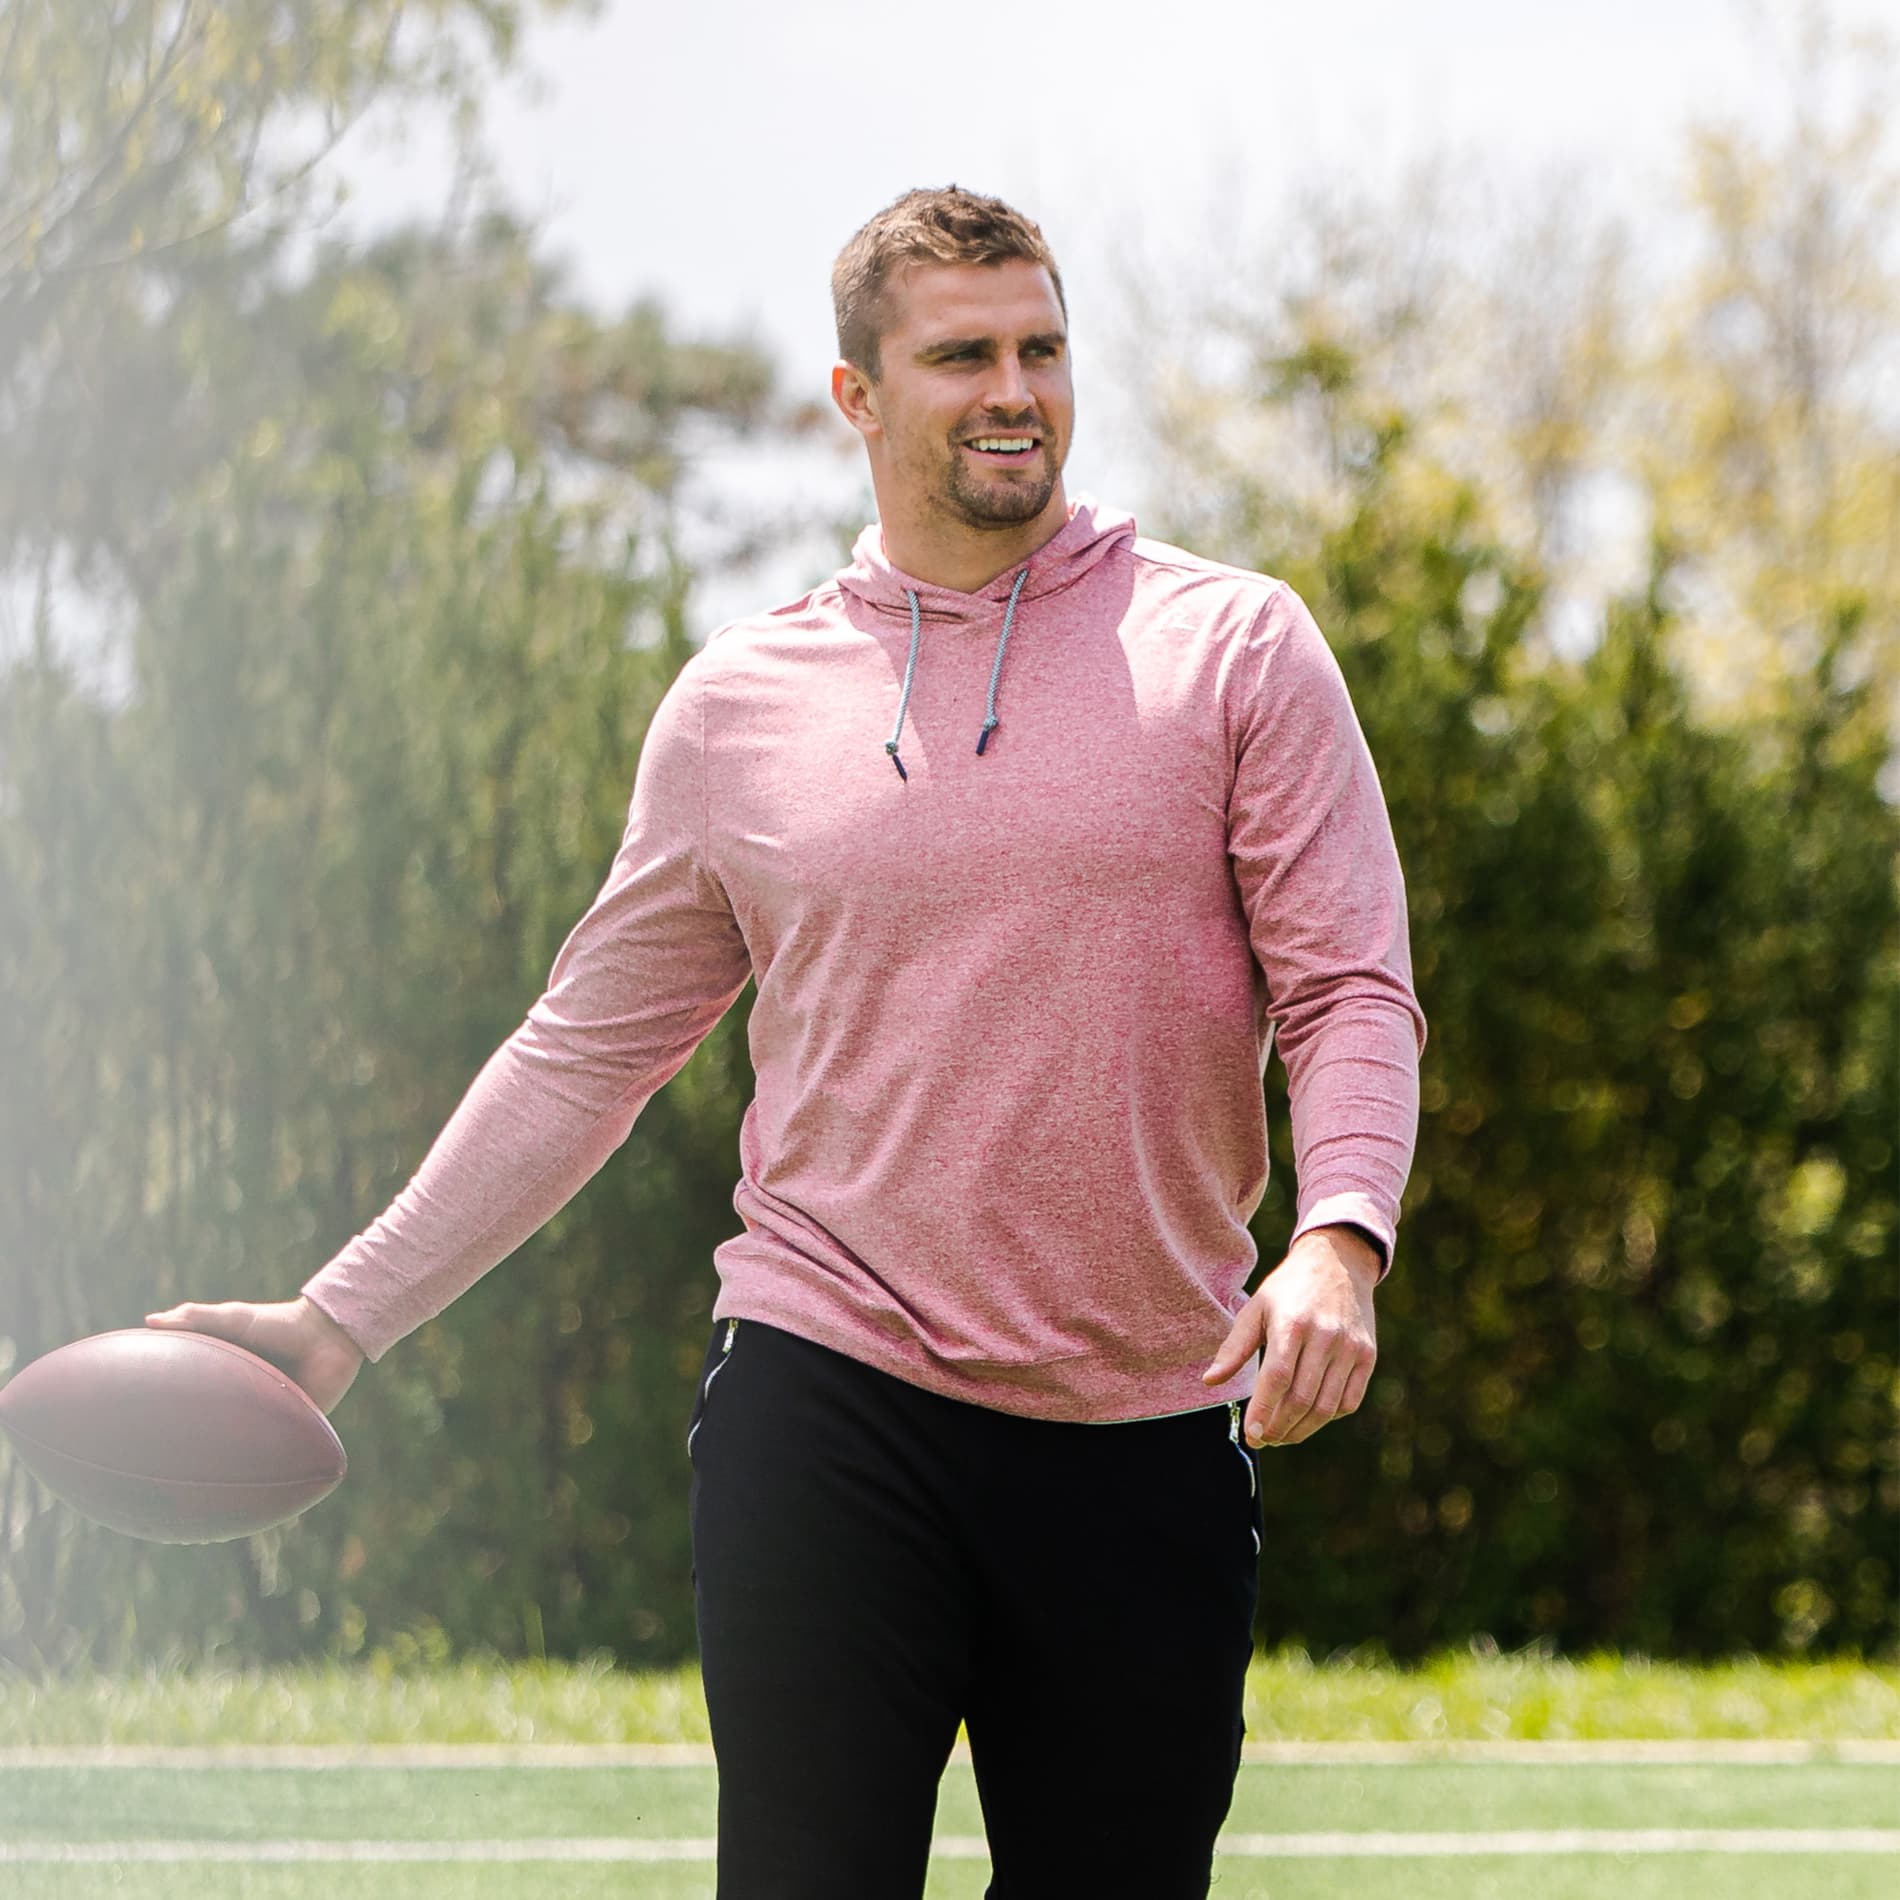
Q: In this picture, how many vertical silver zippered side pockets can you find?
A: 2